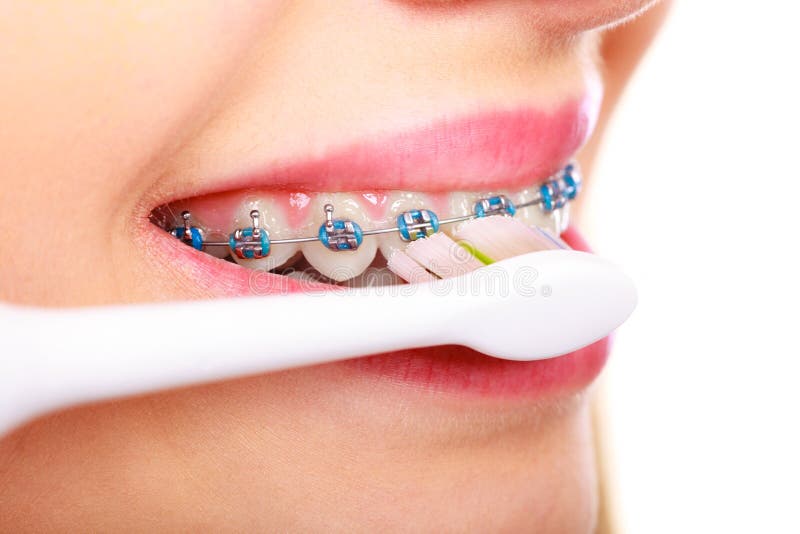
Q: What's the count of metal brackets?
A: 7